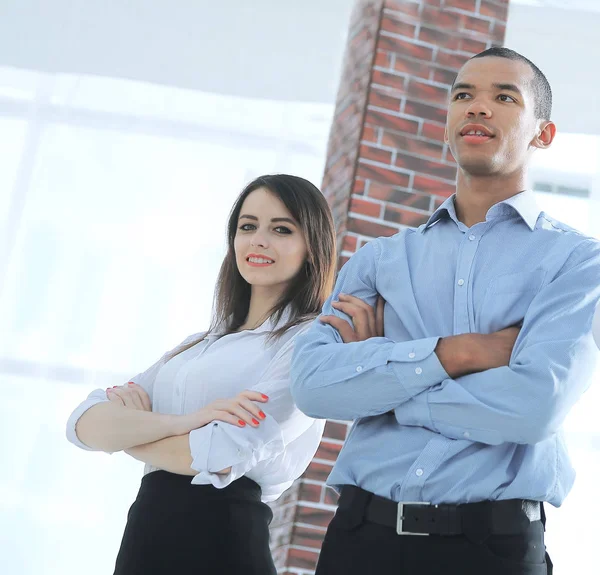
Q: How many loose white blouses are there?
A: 1